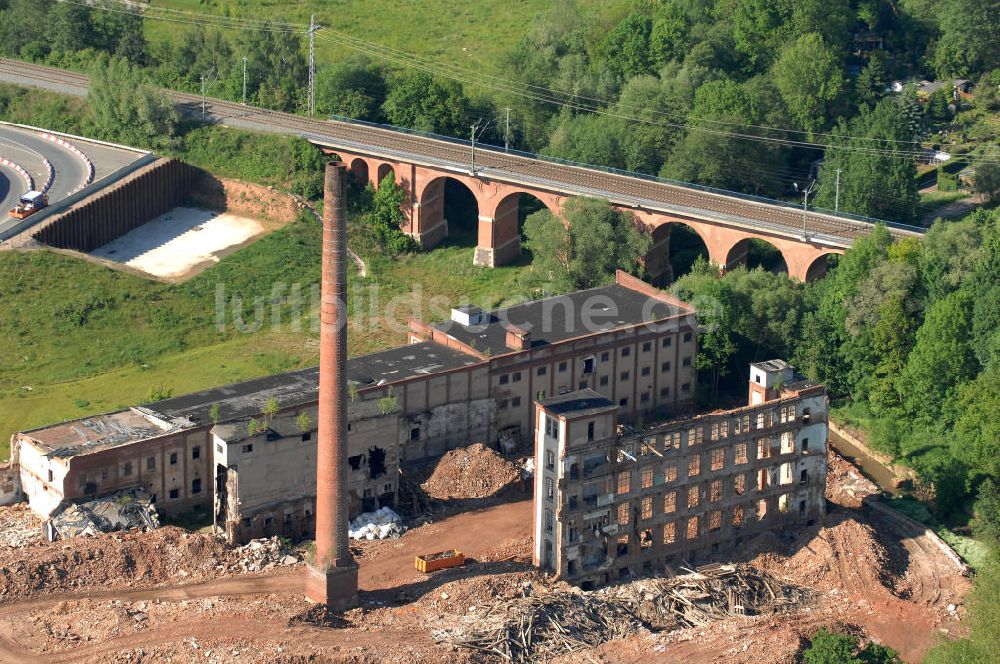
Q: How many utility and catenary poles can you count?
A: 7